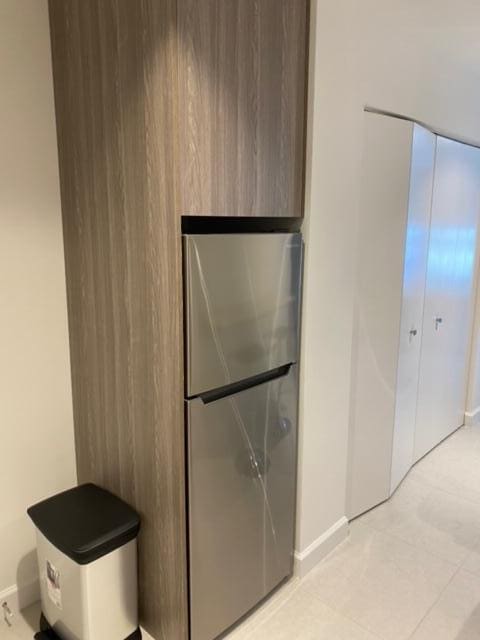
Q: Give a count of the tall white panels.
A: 3